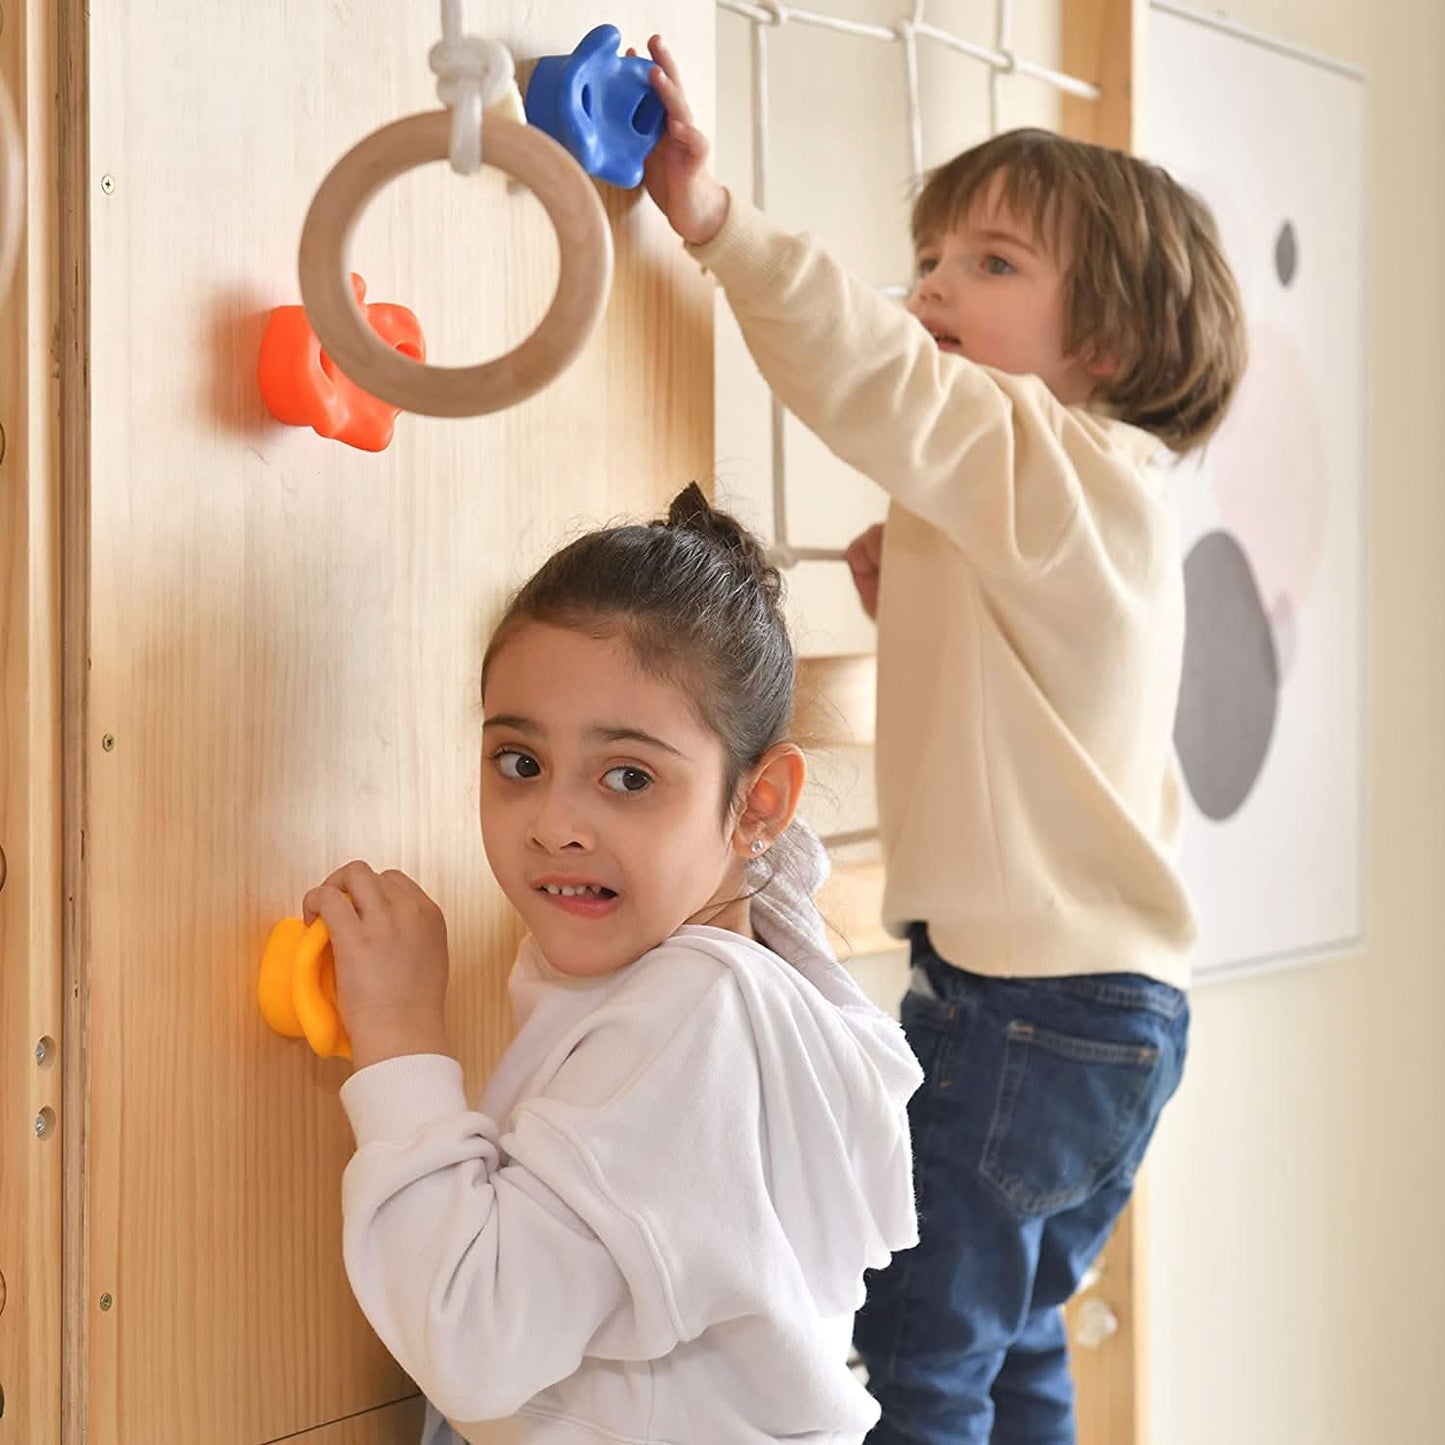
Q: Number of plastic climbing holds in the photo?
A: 3